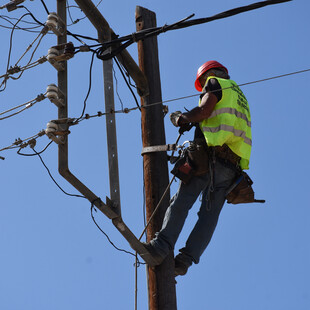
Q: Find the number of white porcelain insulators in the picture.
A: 4